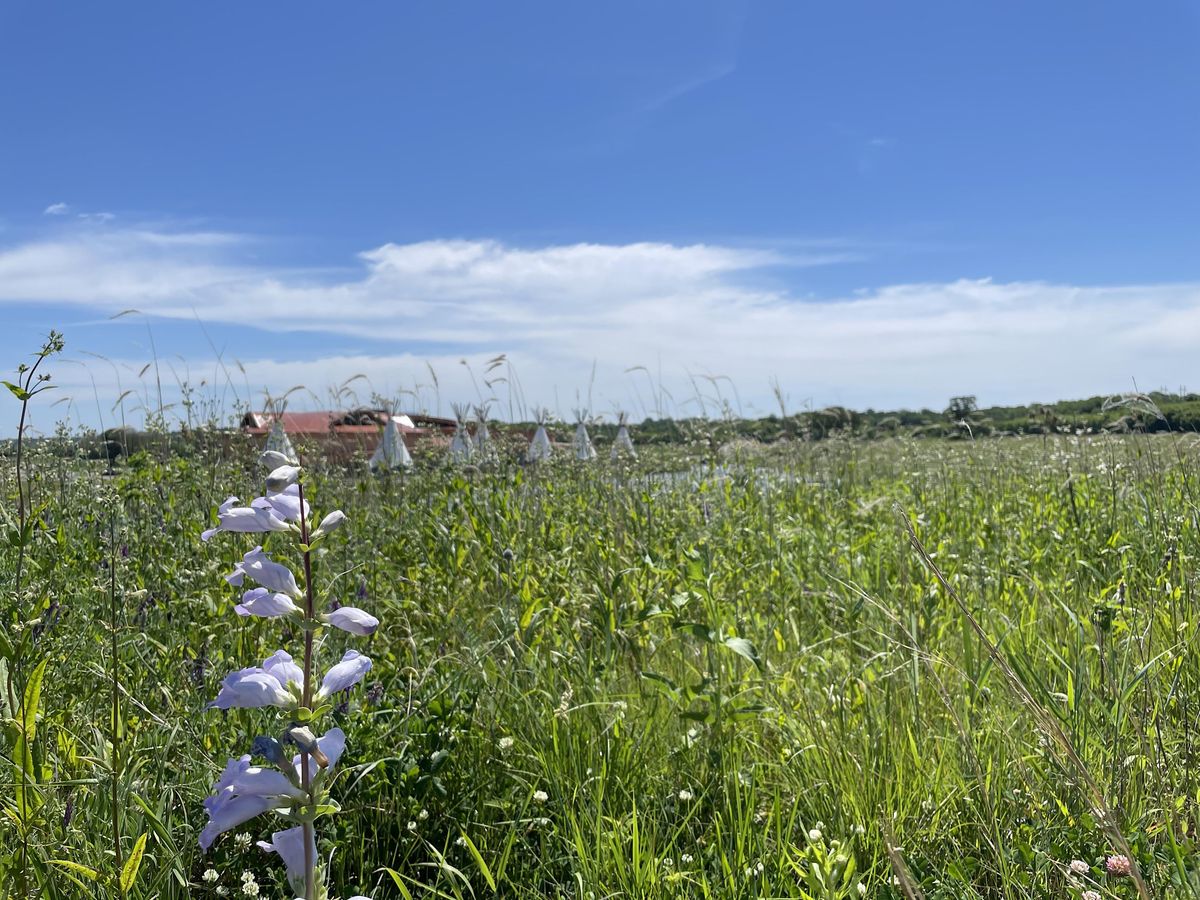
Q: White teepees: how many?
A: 7